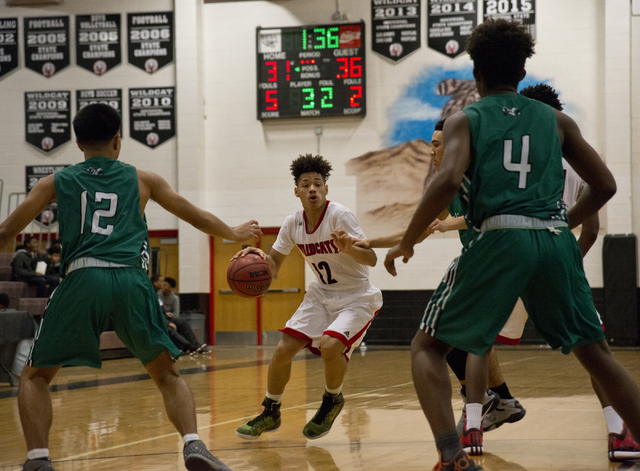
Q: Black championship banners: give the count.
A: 11